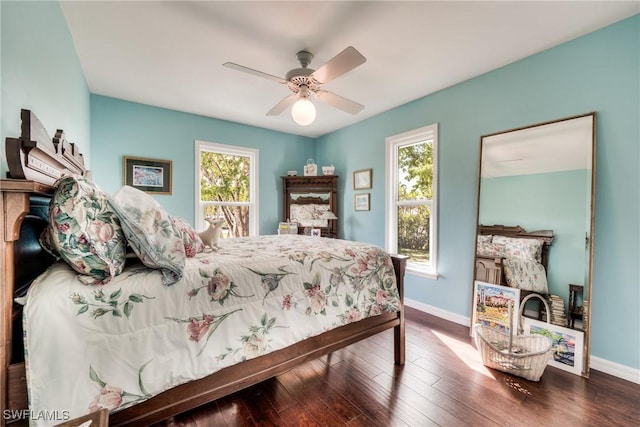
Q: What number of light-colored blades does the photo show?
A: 4